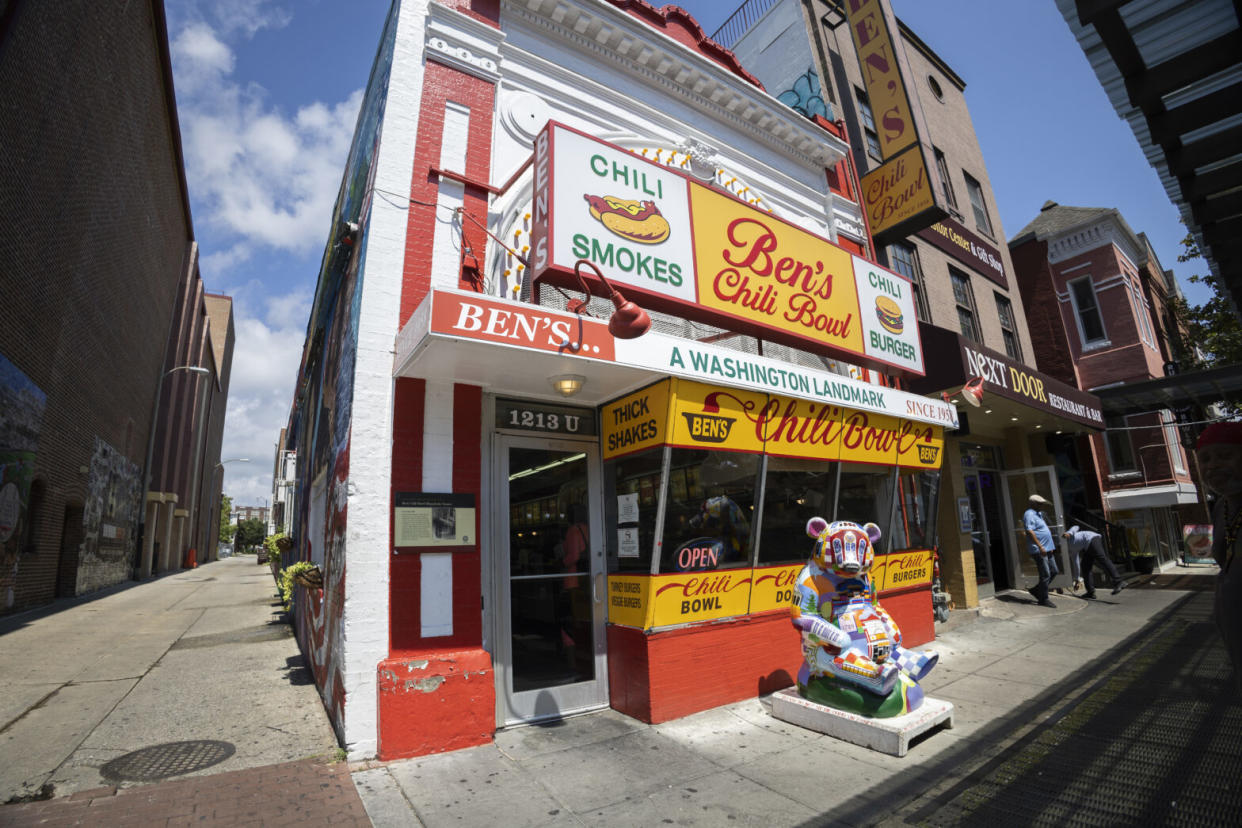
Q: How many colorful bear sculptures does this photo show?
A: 1